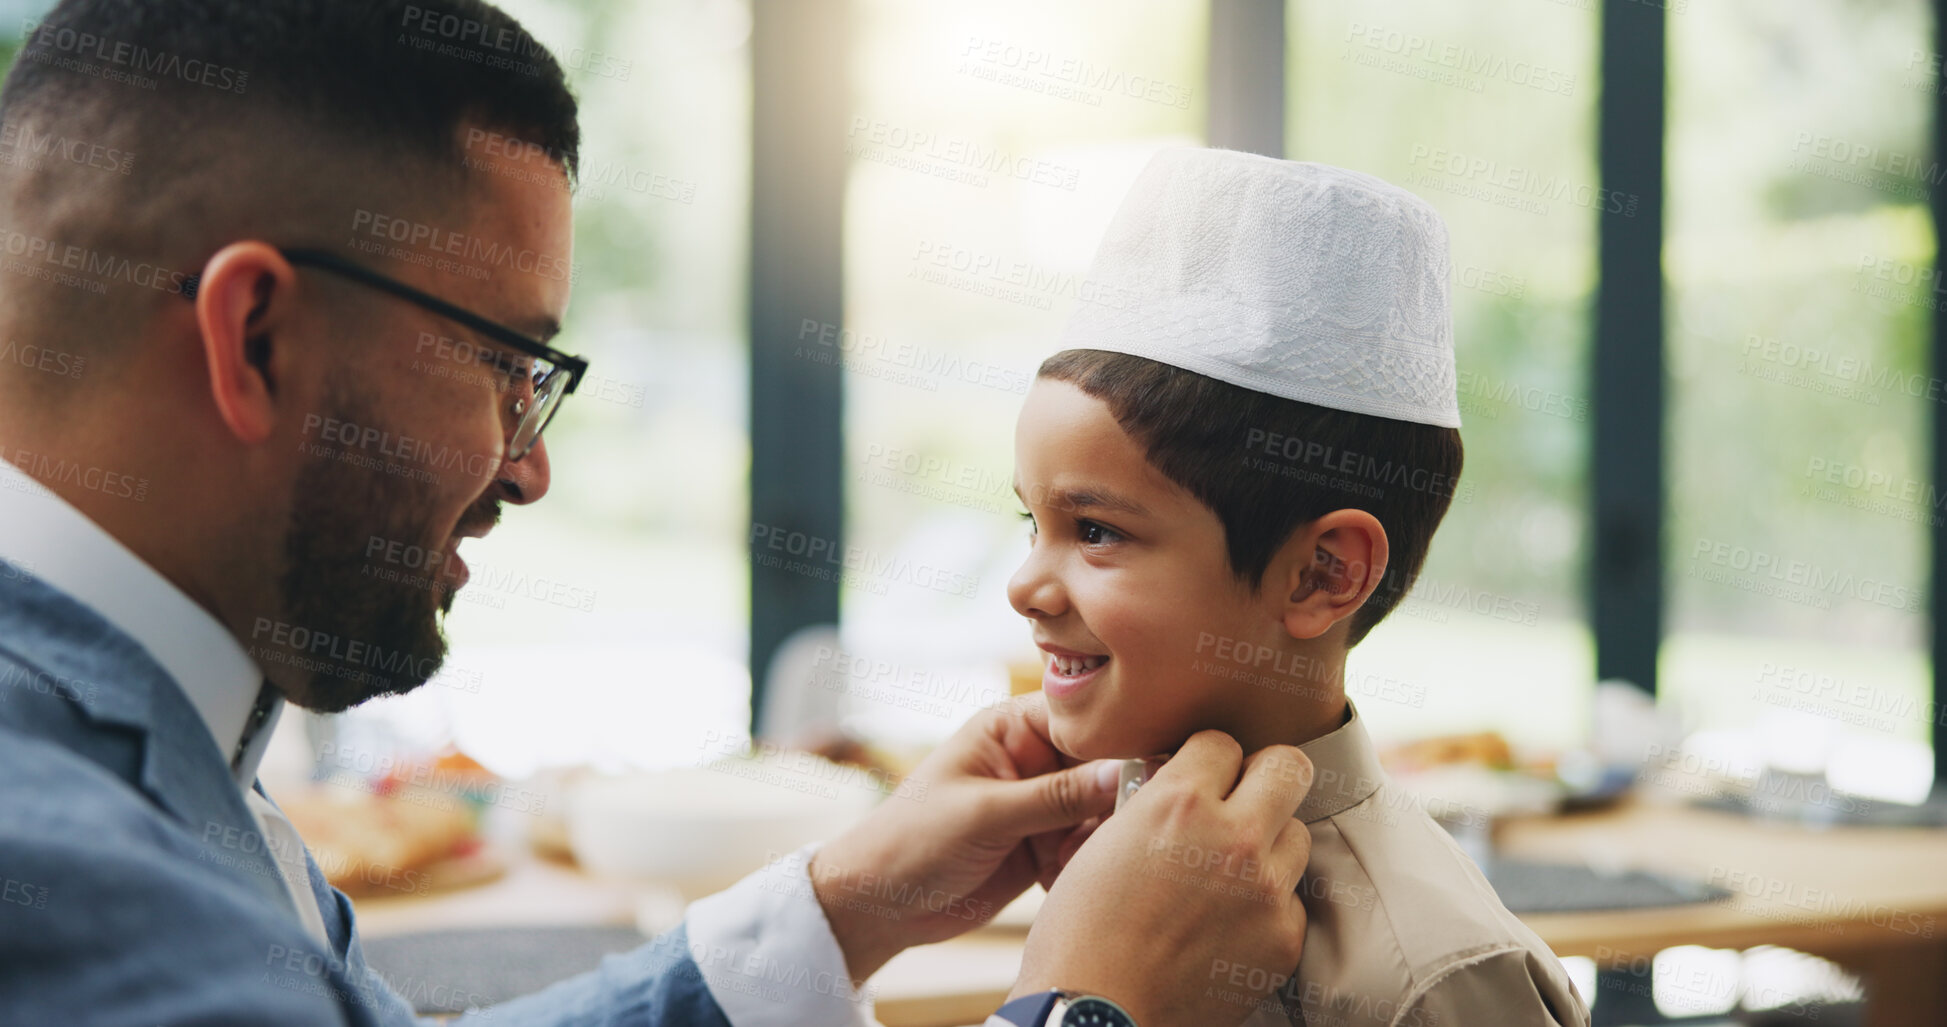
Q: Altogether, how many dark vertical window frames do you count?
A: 4